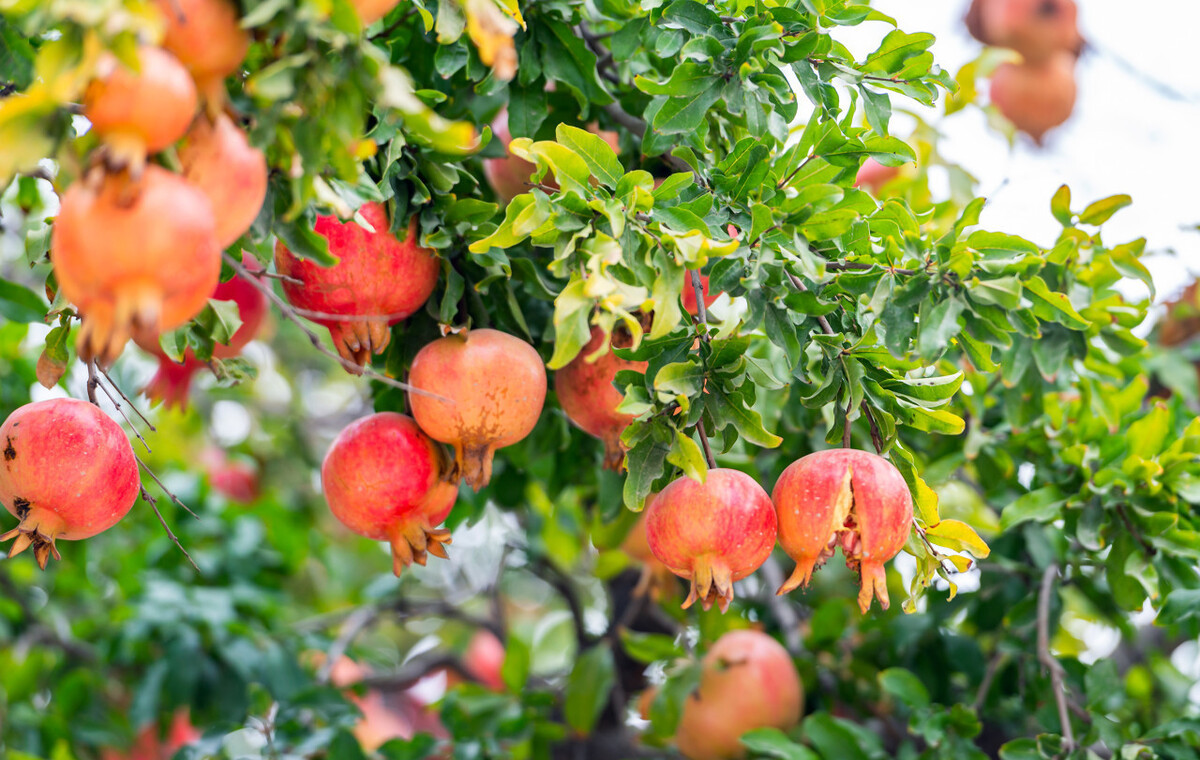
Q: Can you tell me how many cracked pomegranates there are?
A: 1